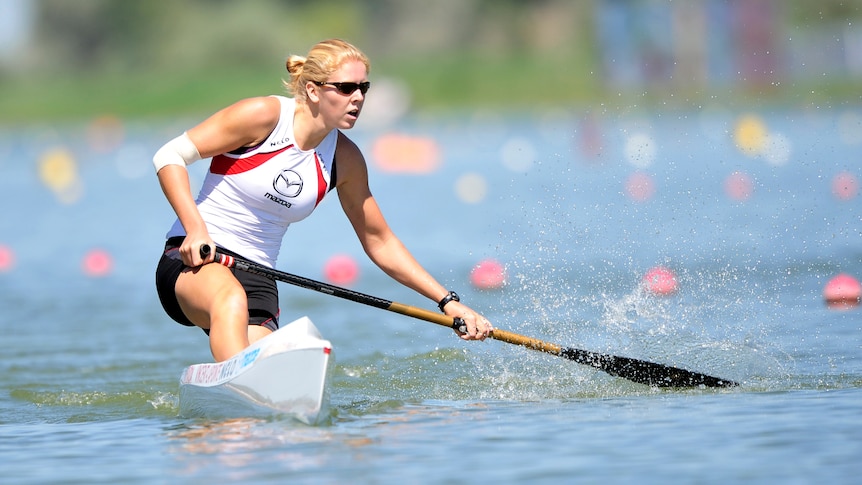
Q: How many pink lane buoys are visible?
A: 9